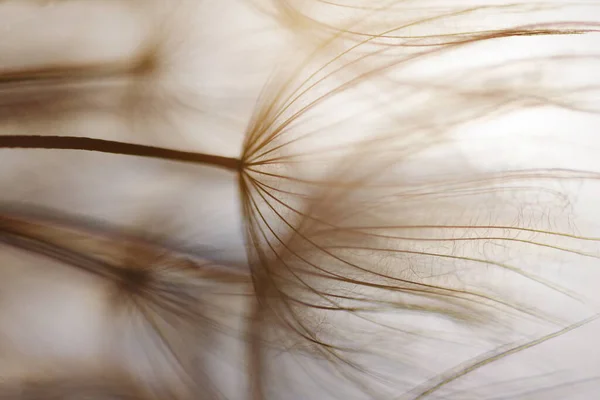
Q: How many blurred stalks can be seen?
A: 2